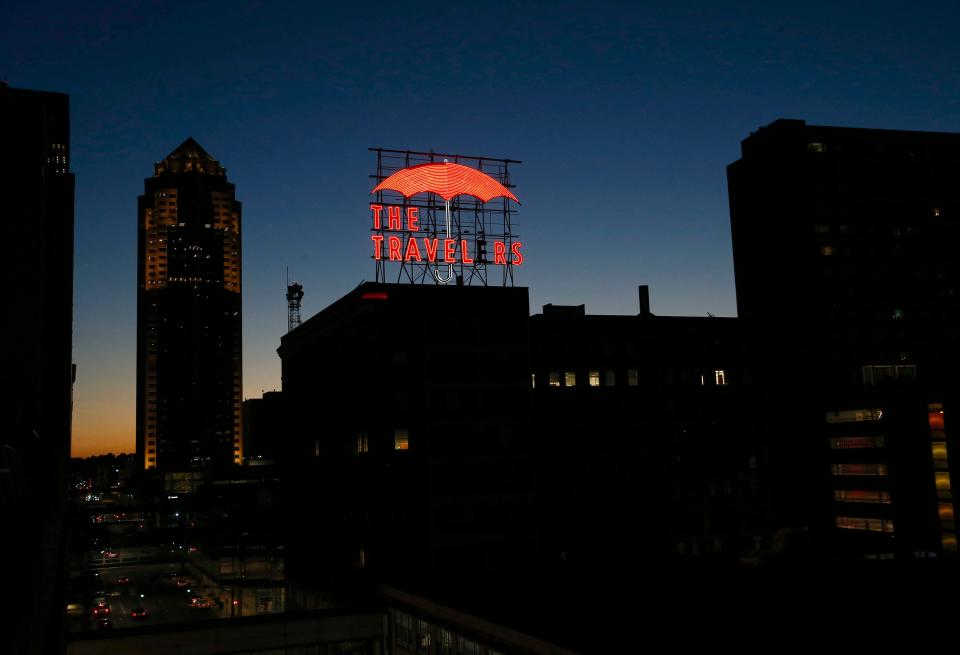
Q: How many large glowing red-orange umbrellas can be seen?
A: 1